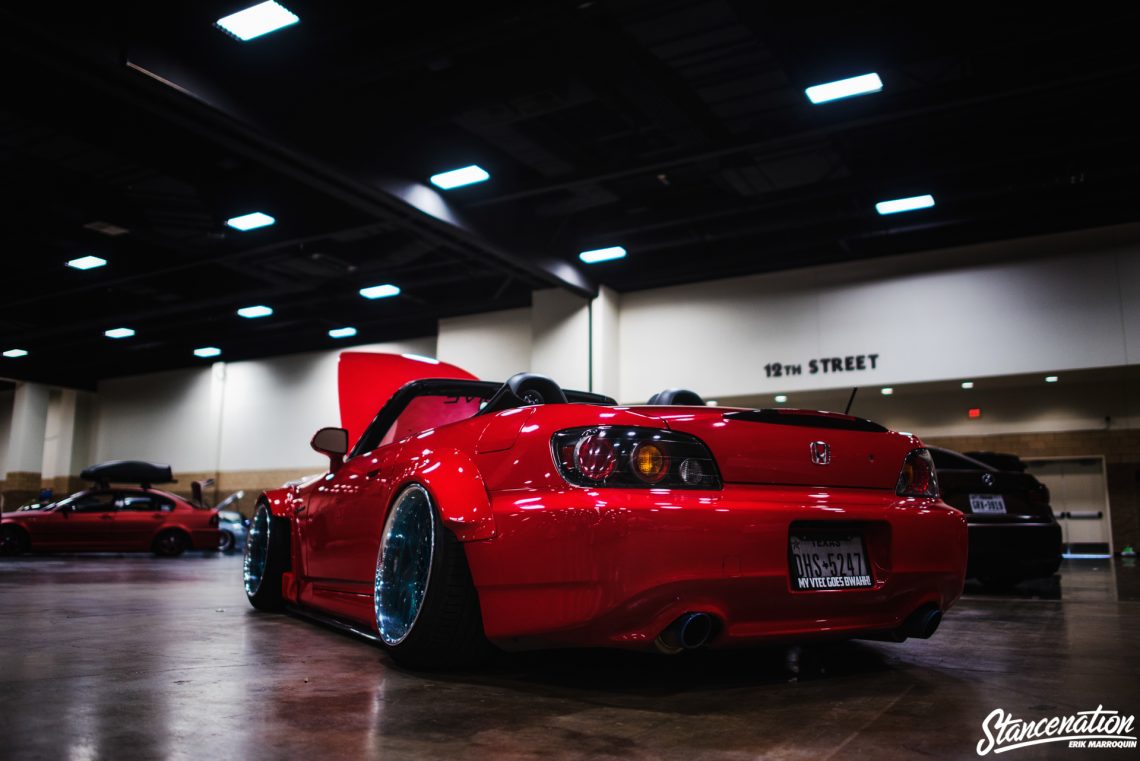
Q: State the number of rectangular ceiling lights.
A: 13